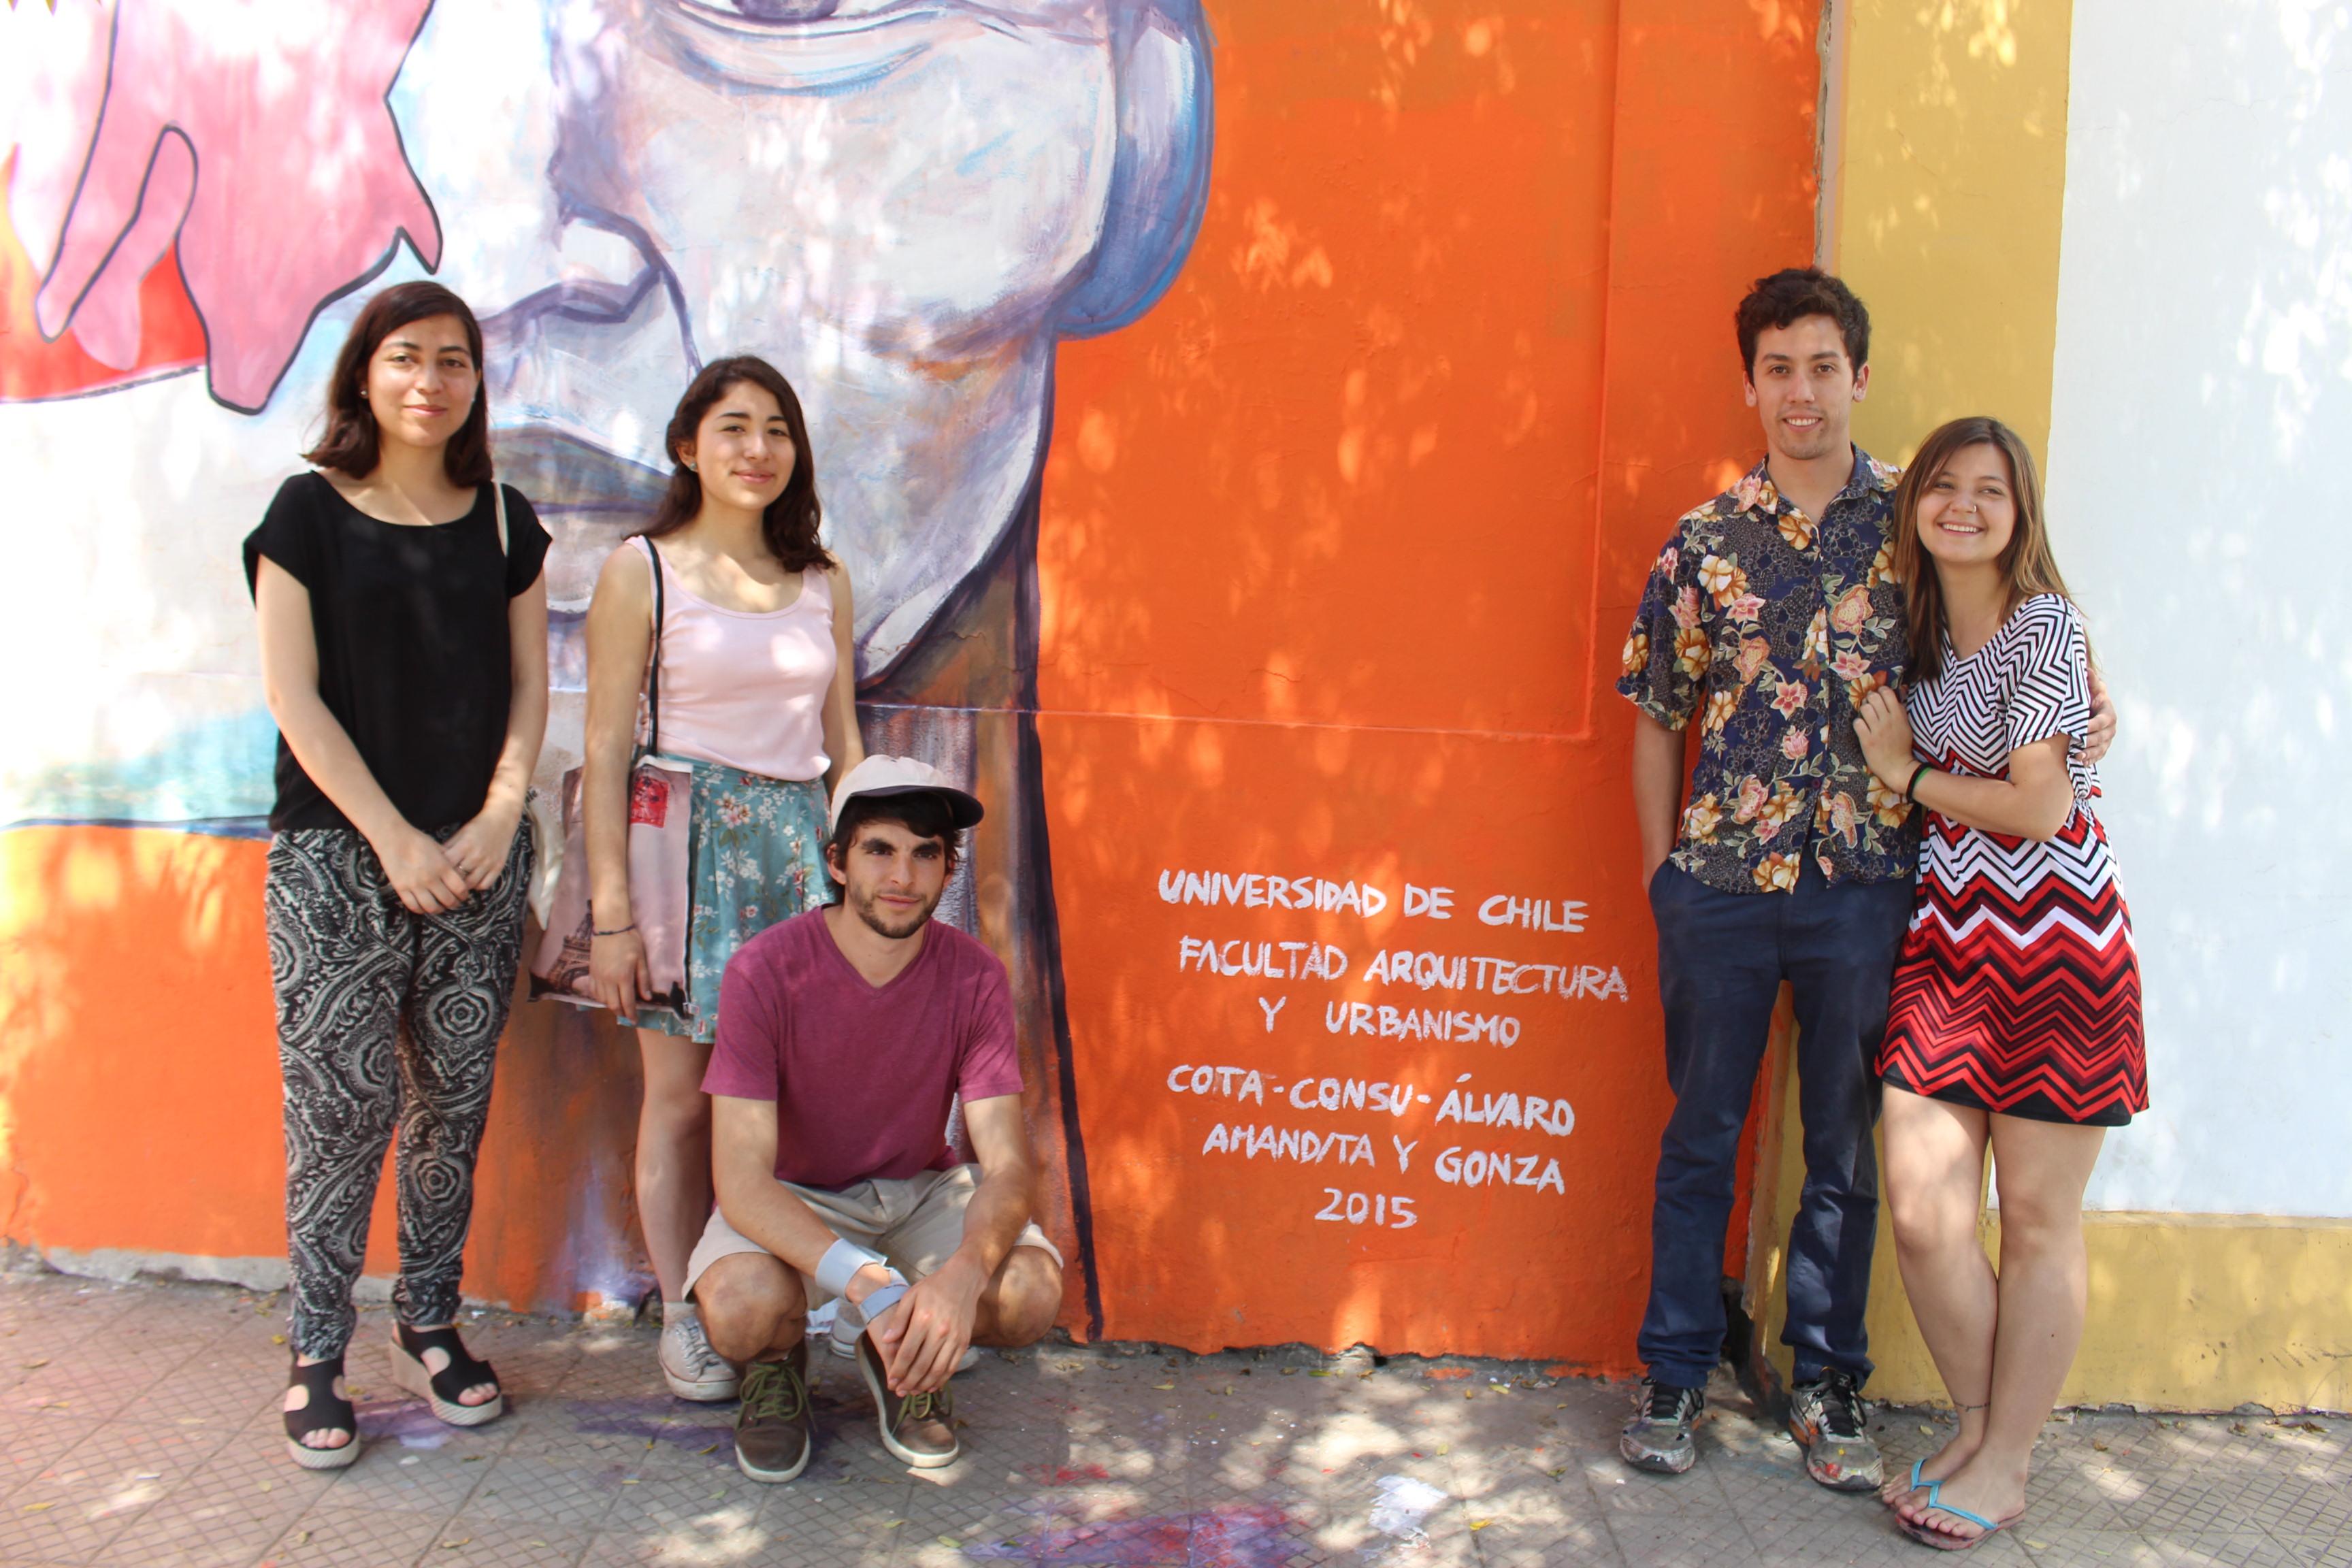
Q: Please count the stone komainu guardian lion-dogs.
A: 0